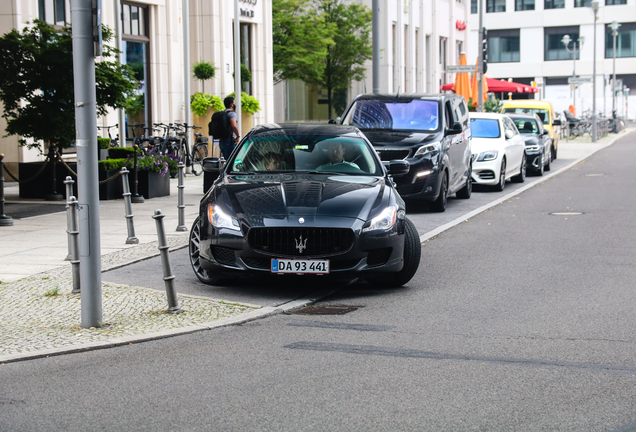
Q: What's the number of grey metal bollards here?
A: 5